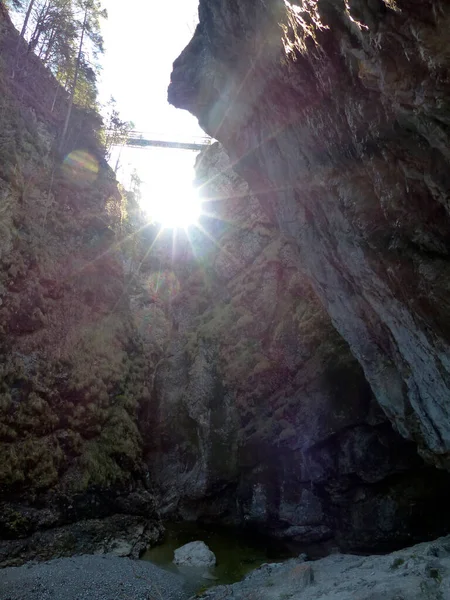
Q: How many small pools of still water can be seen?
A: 1